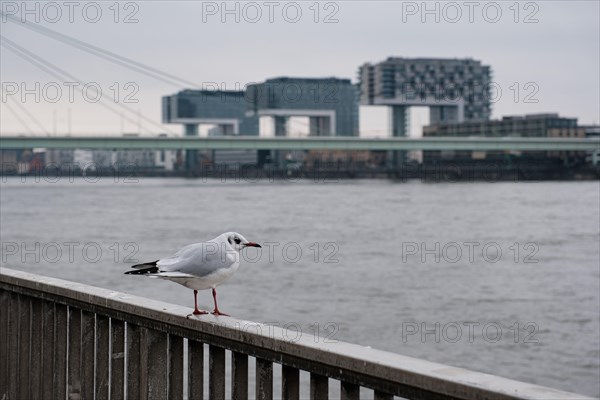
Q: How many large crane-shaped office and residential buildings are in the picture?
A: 3